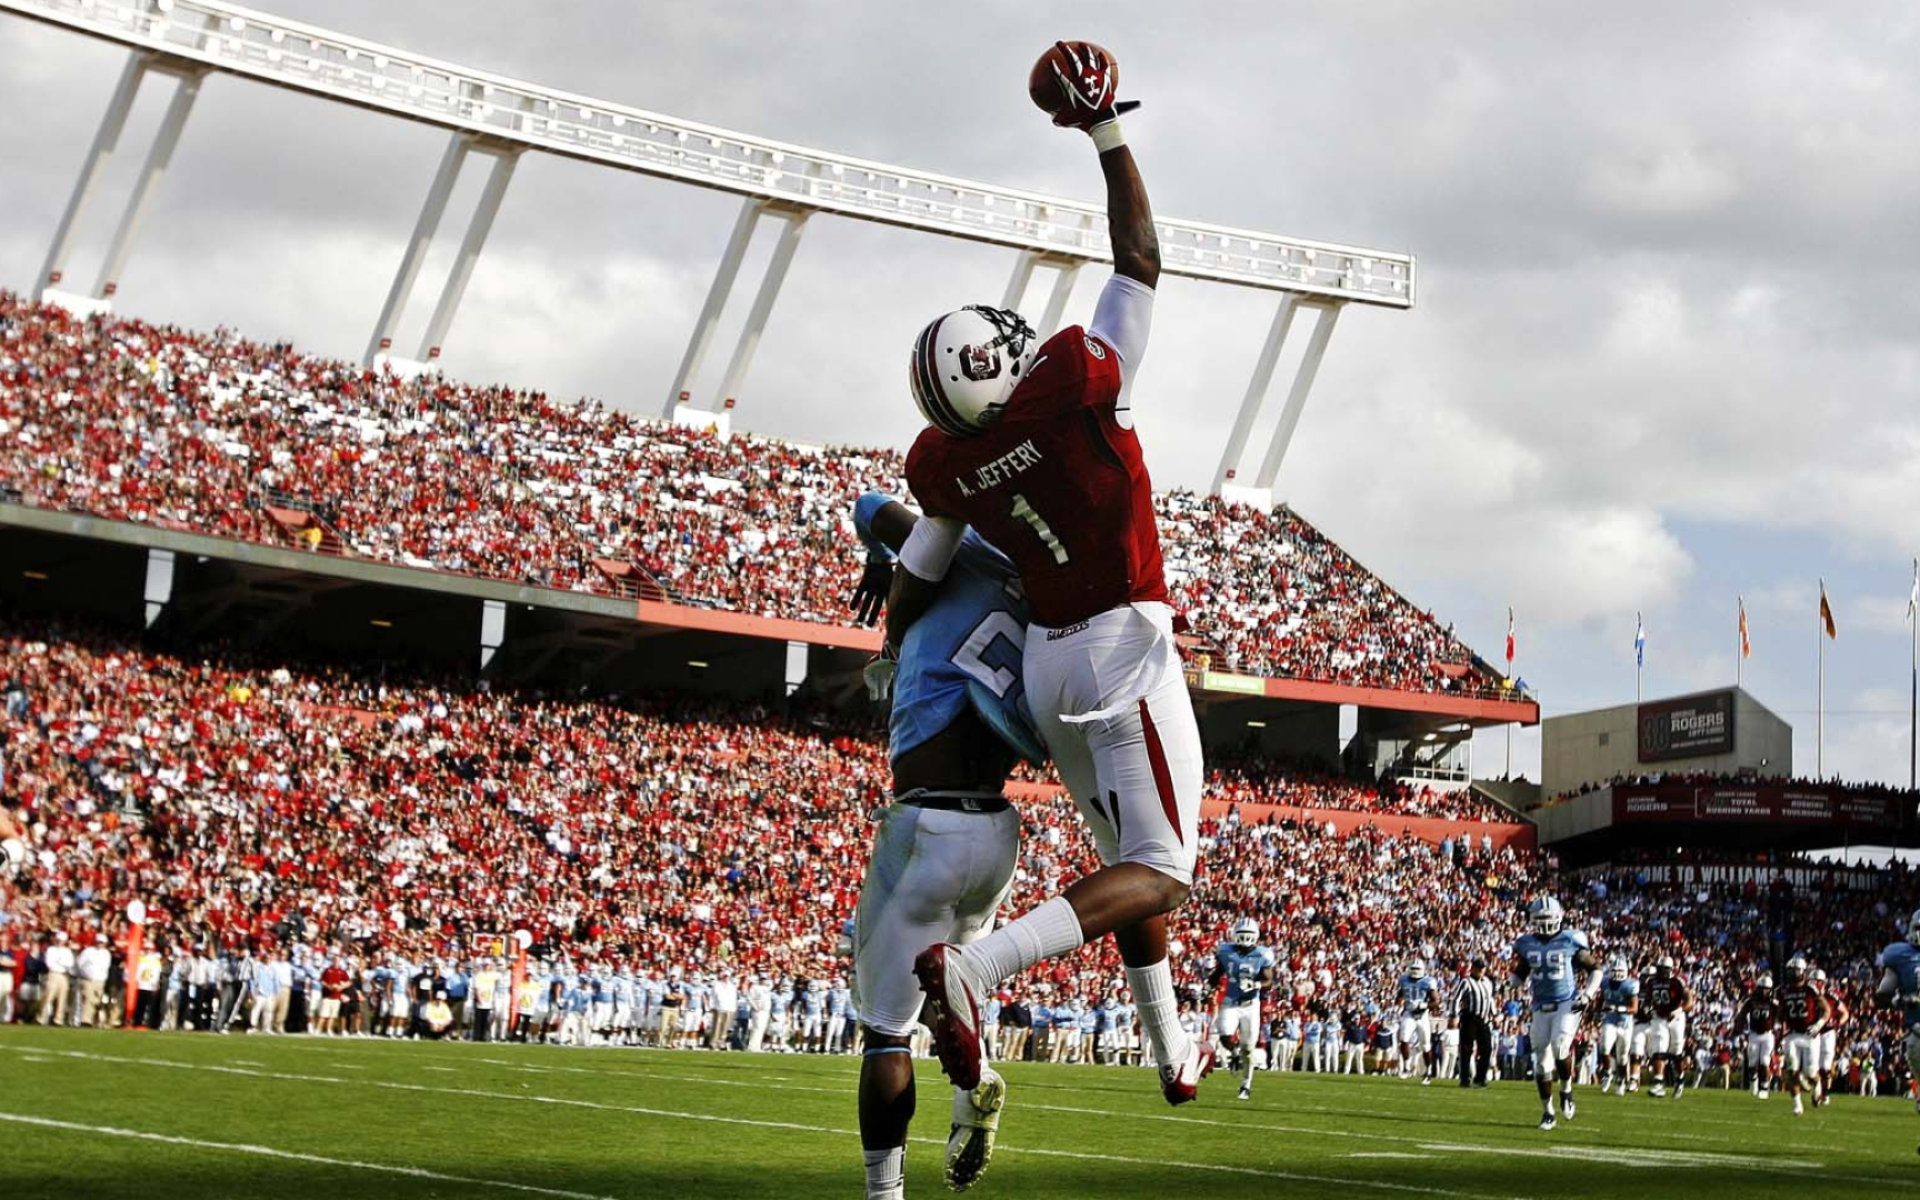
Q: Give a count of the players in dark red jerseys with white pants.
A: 6